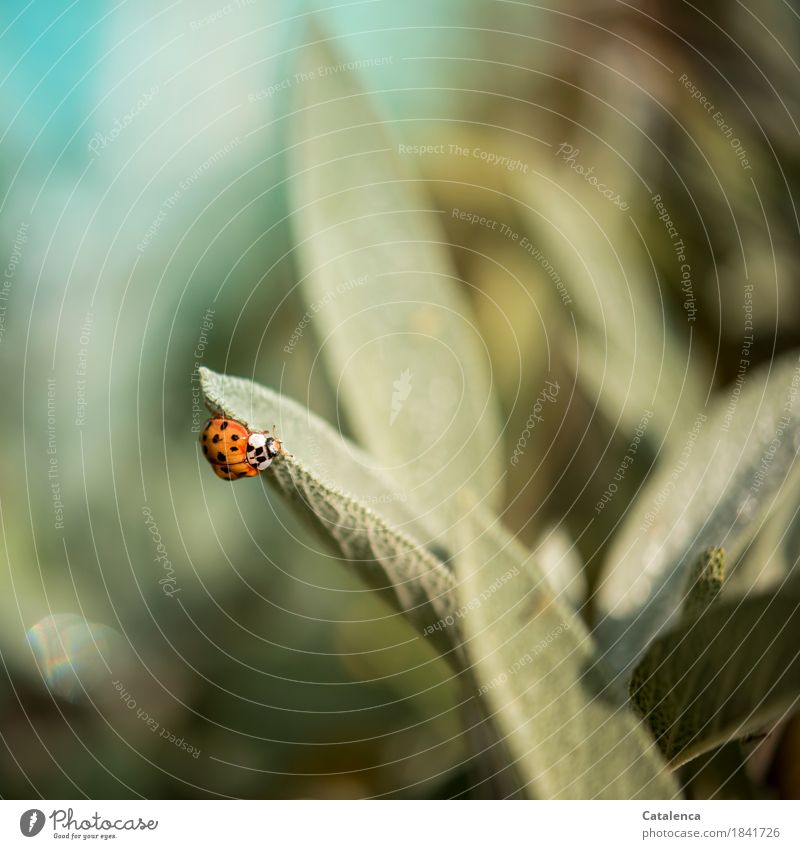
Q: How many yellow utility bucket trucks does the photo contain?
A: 0